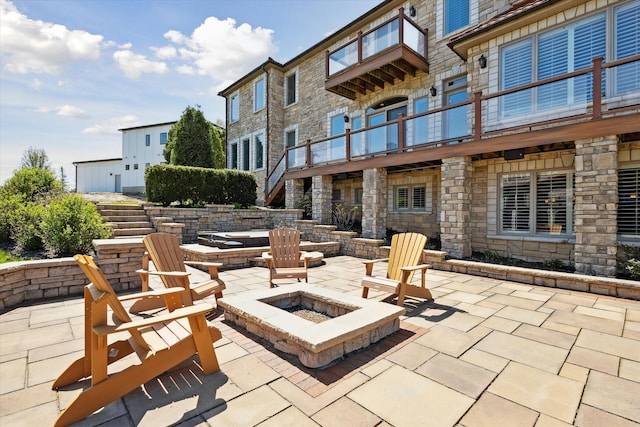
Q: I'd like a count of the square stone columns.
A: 5